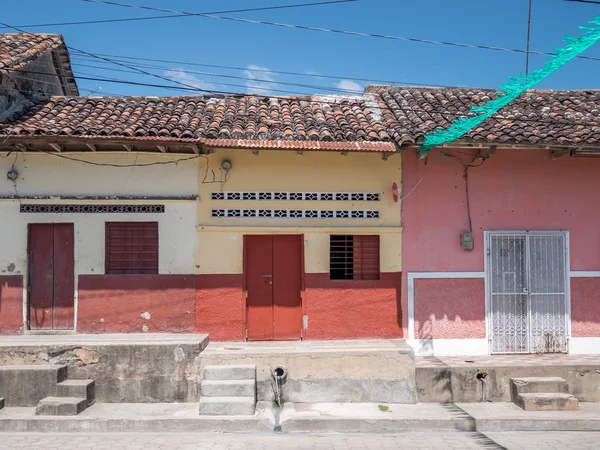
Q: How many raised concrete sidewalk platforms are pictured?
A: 3